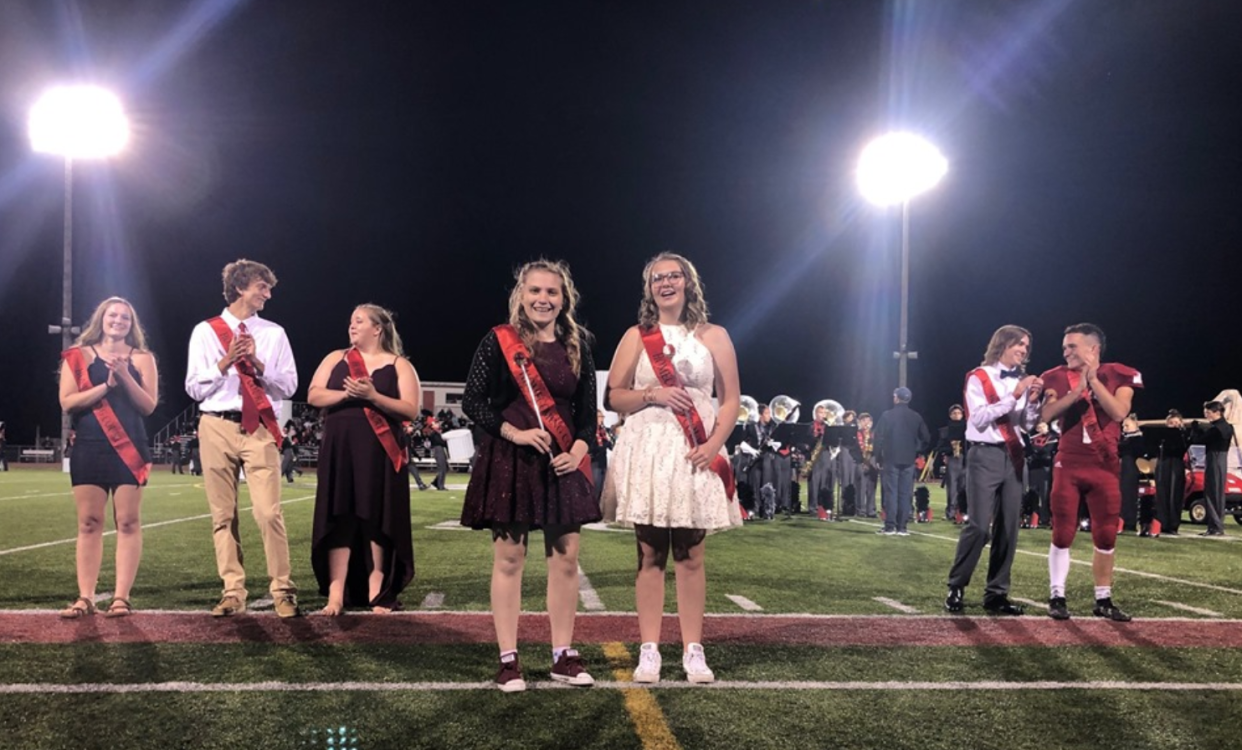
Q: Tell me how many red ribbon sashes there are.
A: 7